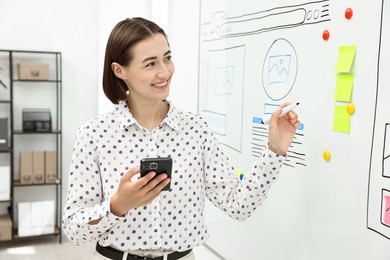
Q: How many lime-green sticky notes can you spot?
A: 3